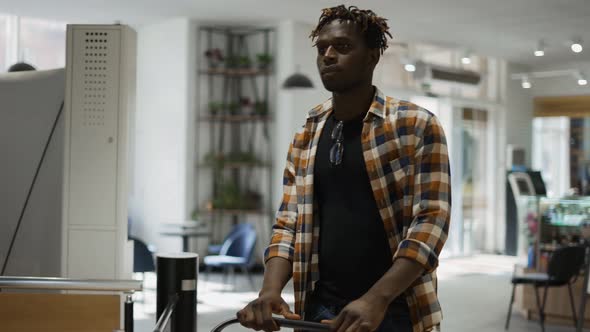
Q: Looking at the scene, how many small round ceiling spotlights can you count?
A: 6